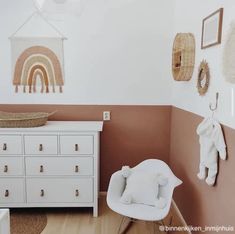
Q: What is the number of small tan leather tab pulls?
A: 9